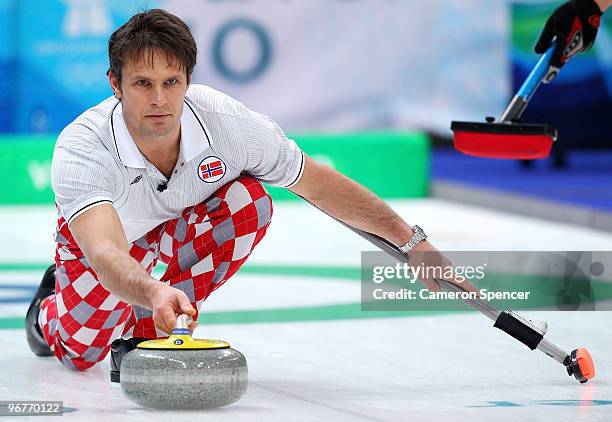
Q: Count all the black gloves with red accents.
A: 1